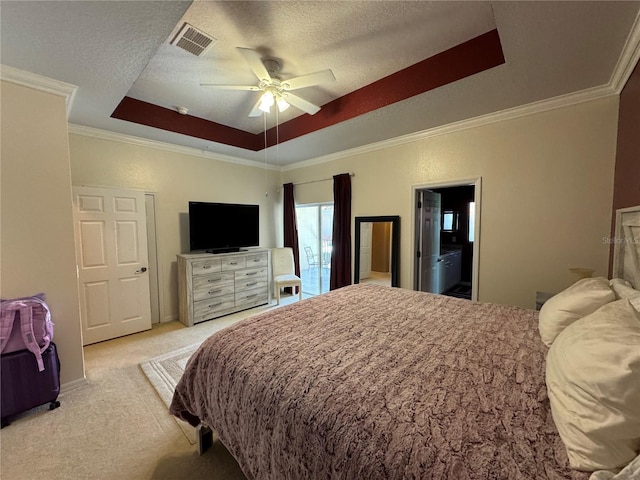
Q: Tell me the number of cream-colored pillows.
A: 2